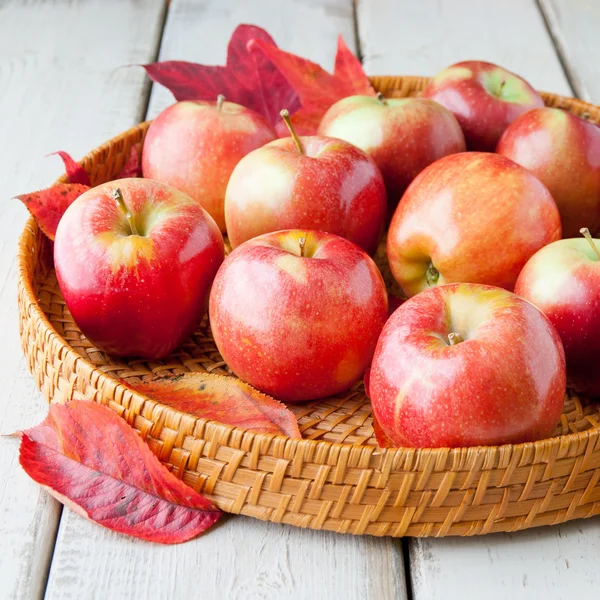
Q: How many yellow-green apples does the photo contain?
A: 0